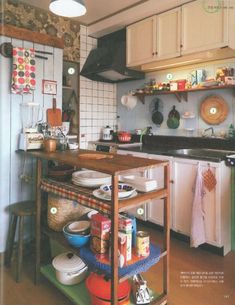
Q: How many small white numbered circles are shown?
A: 5